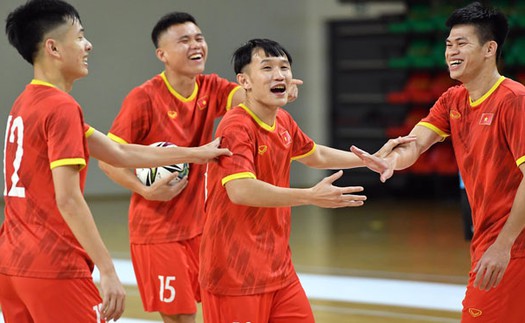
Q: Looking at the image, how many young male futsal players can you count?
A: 4